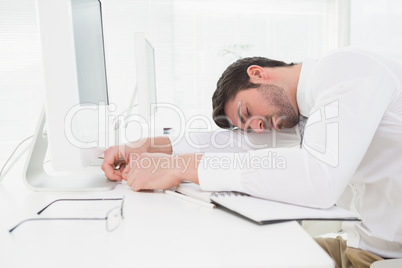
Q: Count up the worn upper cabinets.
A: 0